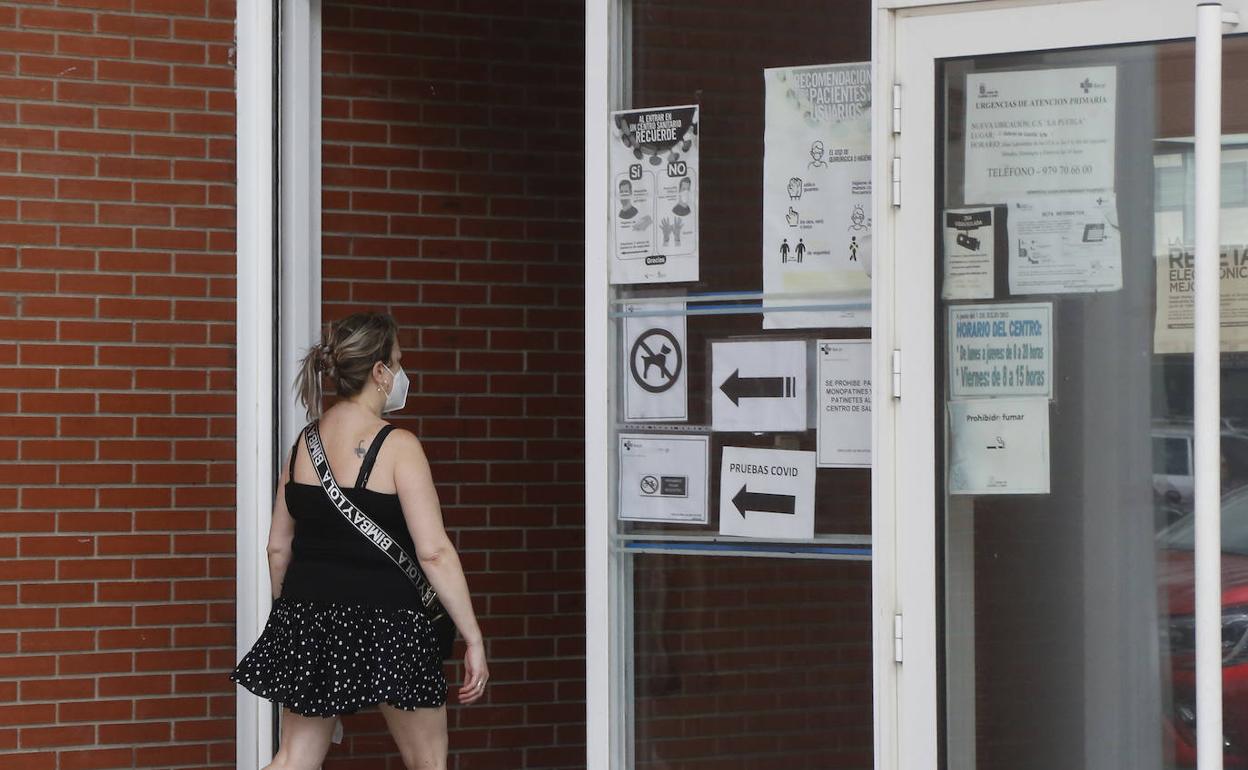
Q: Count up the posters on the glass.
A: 13